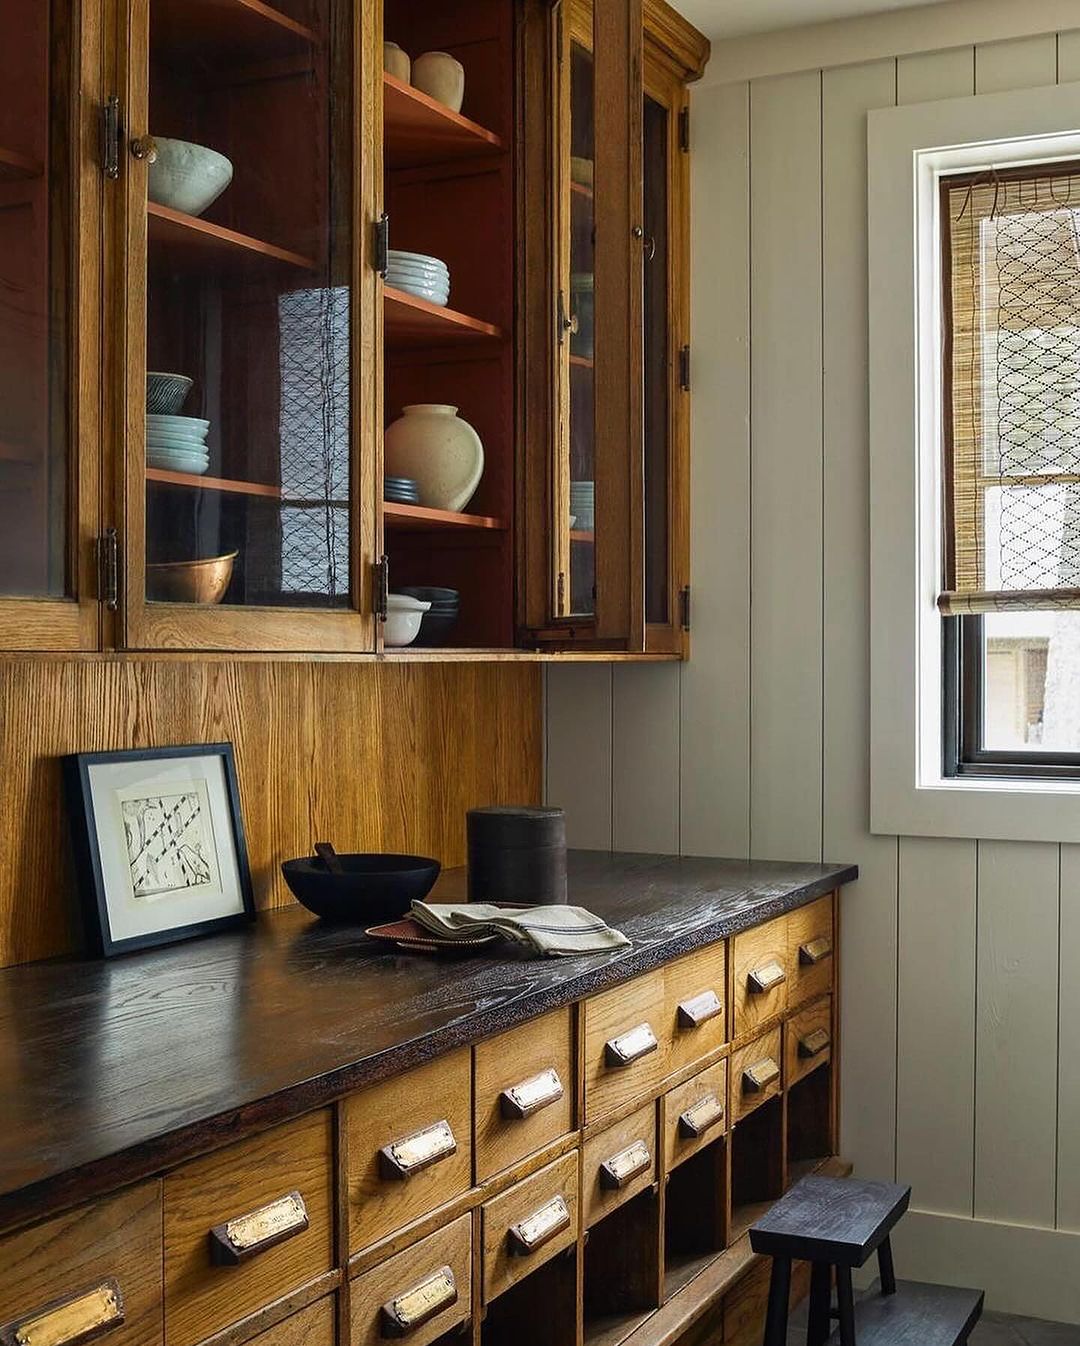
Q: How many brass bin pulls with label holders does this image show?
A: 14